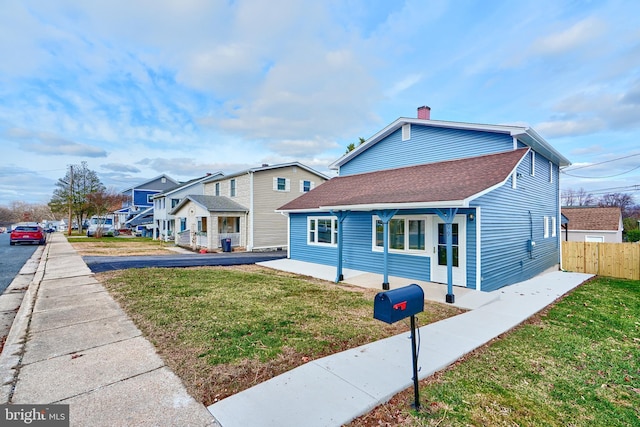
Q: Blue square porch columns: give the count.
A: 3